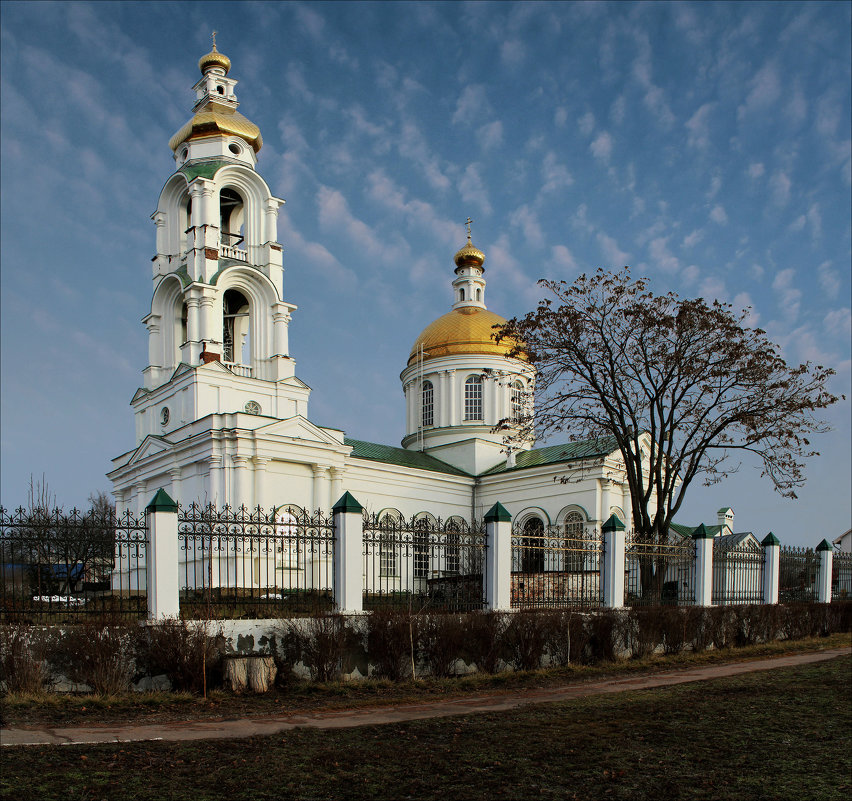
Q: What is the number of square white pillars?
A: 7